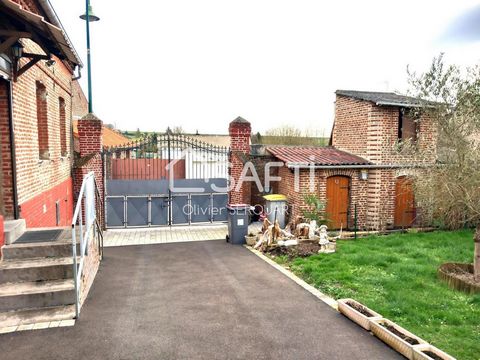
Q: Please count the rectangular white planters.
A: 3